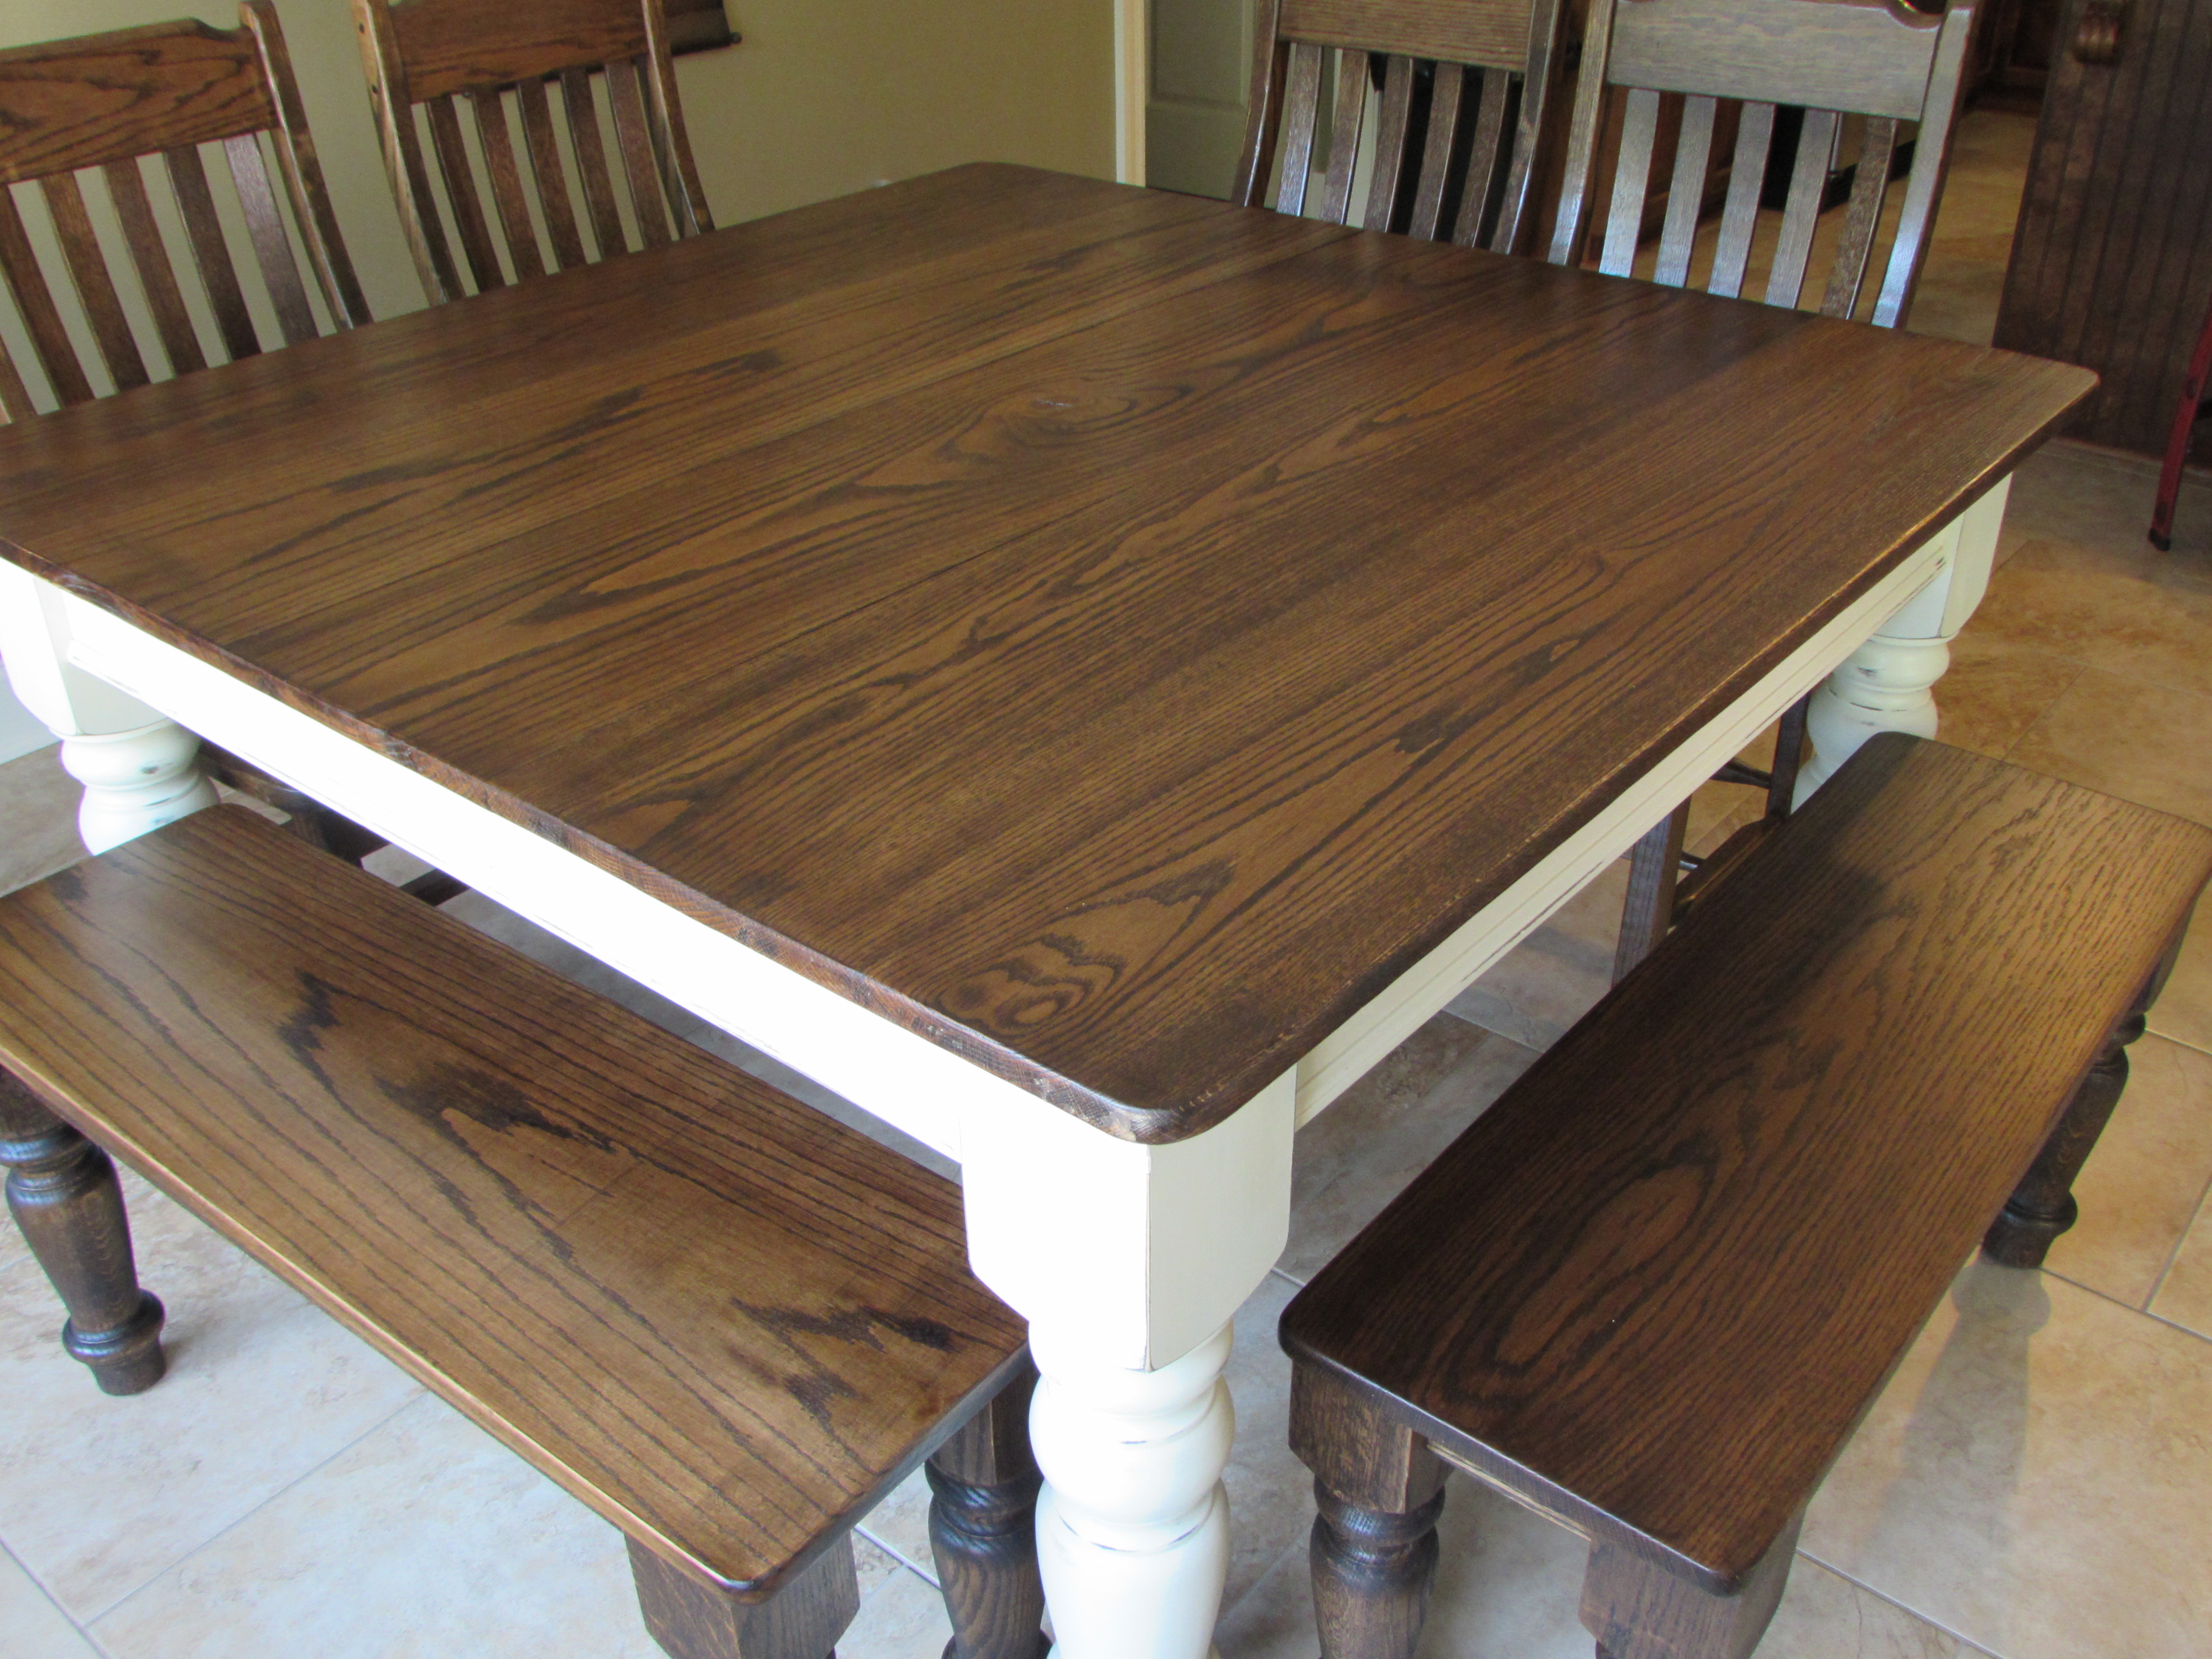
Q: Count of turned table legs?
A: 3